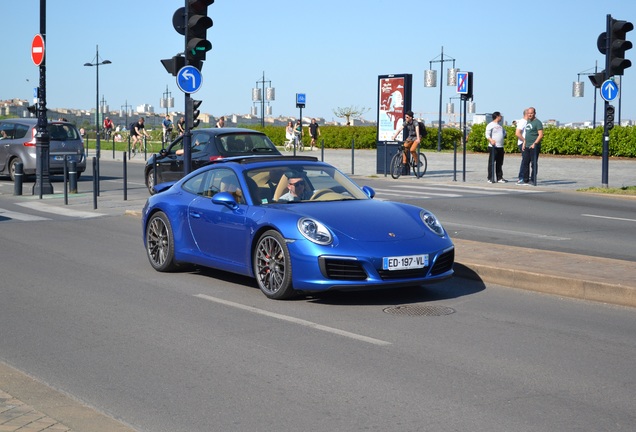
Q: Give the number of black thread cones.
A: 0